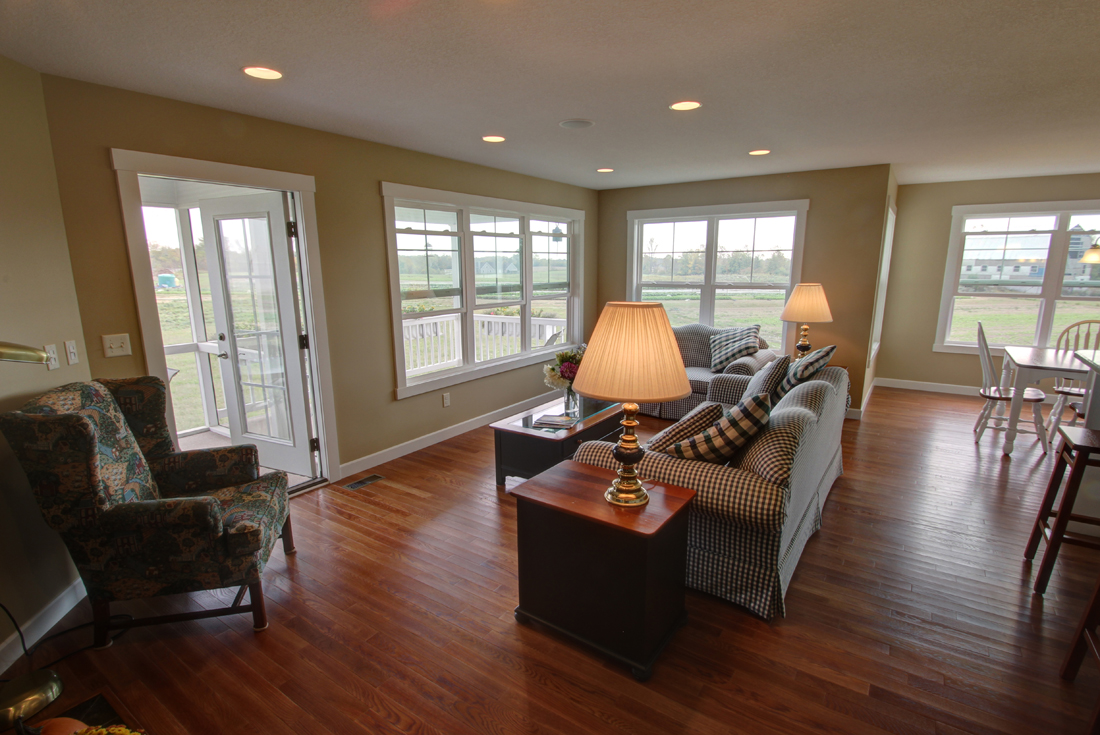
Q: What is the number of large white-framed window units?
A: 3